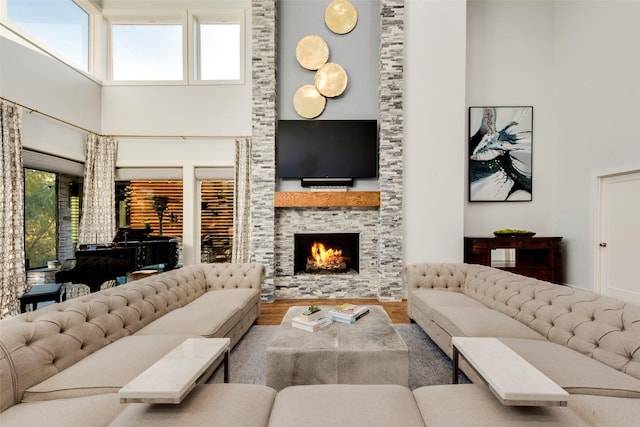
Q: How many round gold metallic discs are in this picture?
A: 4